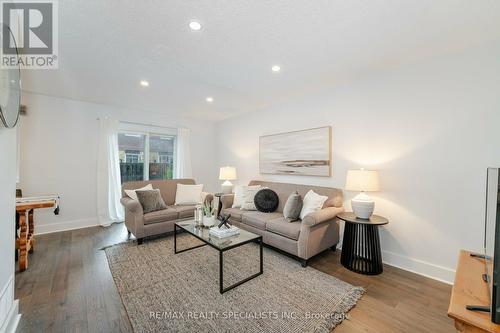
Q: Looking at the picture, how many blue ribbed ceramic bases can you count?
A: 0